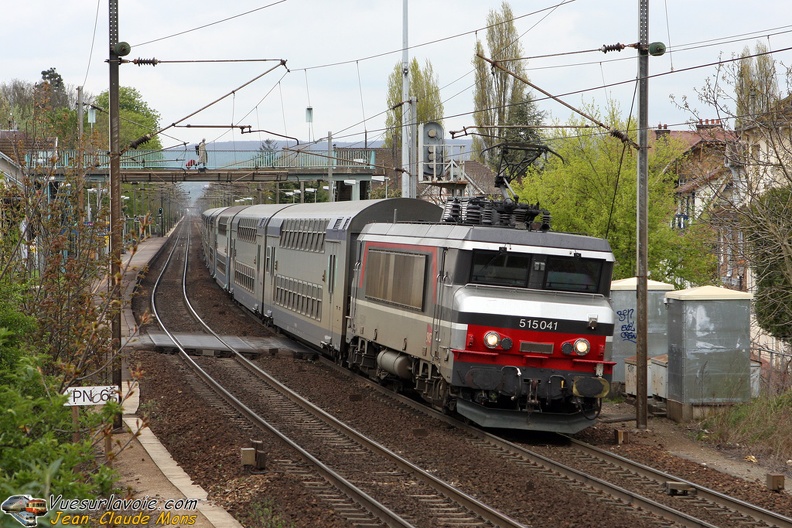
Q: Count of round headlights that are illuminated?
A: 2